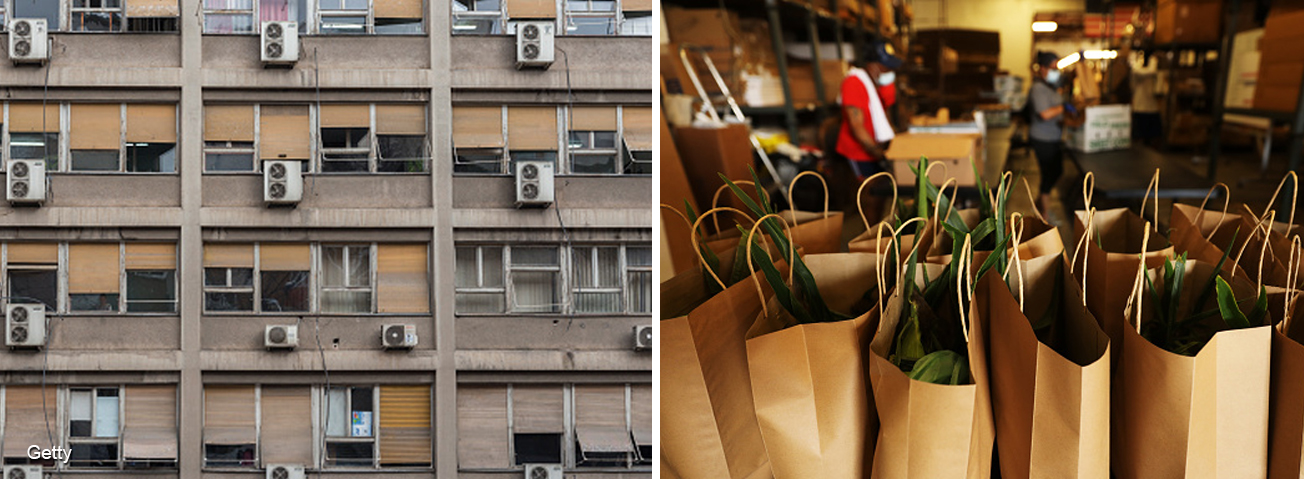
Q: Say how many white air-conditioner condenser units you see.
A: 13